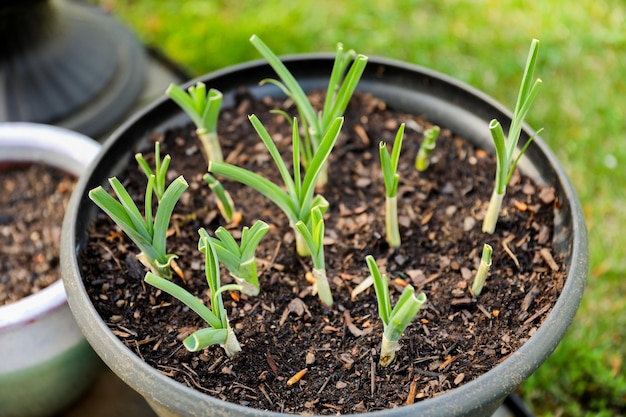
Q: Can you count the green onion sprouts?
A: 14